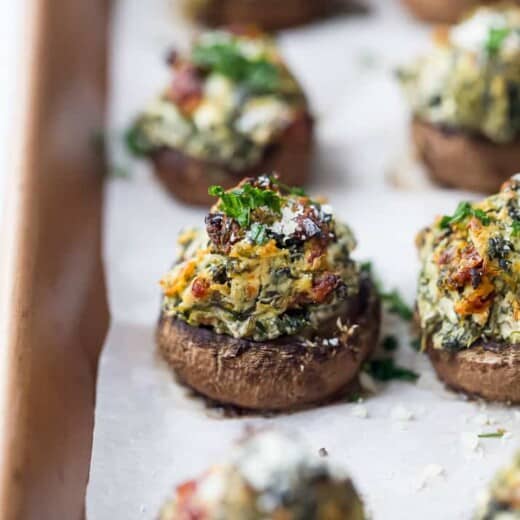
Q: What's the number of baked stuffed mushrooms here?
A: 8